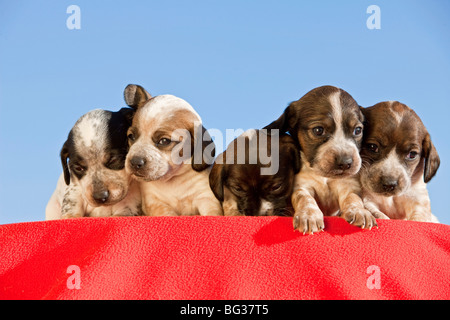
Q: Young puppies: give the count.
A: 5